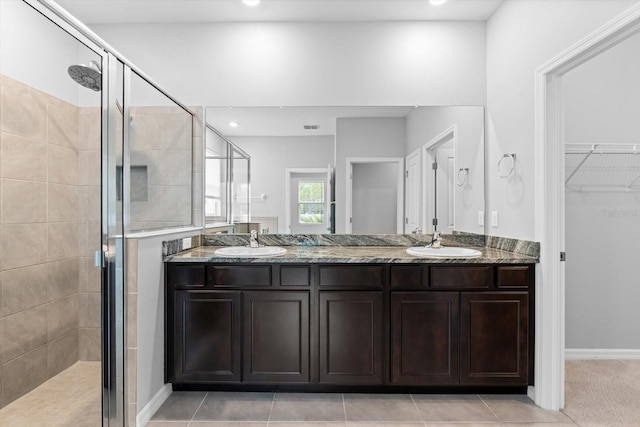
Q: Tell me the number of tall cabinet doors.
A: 5